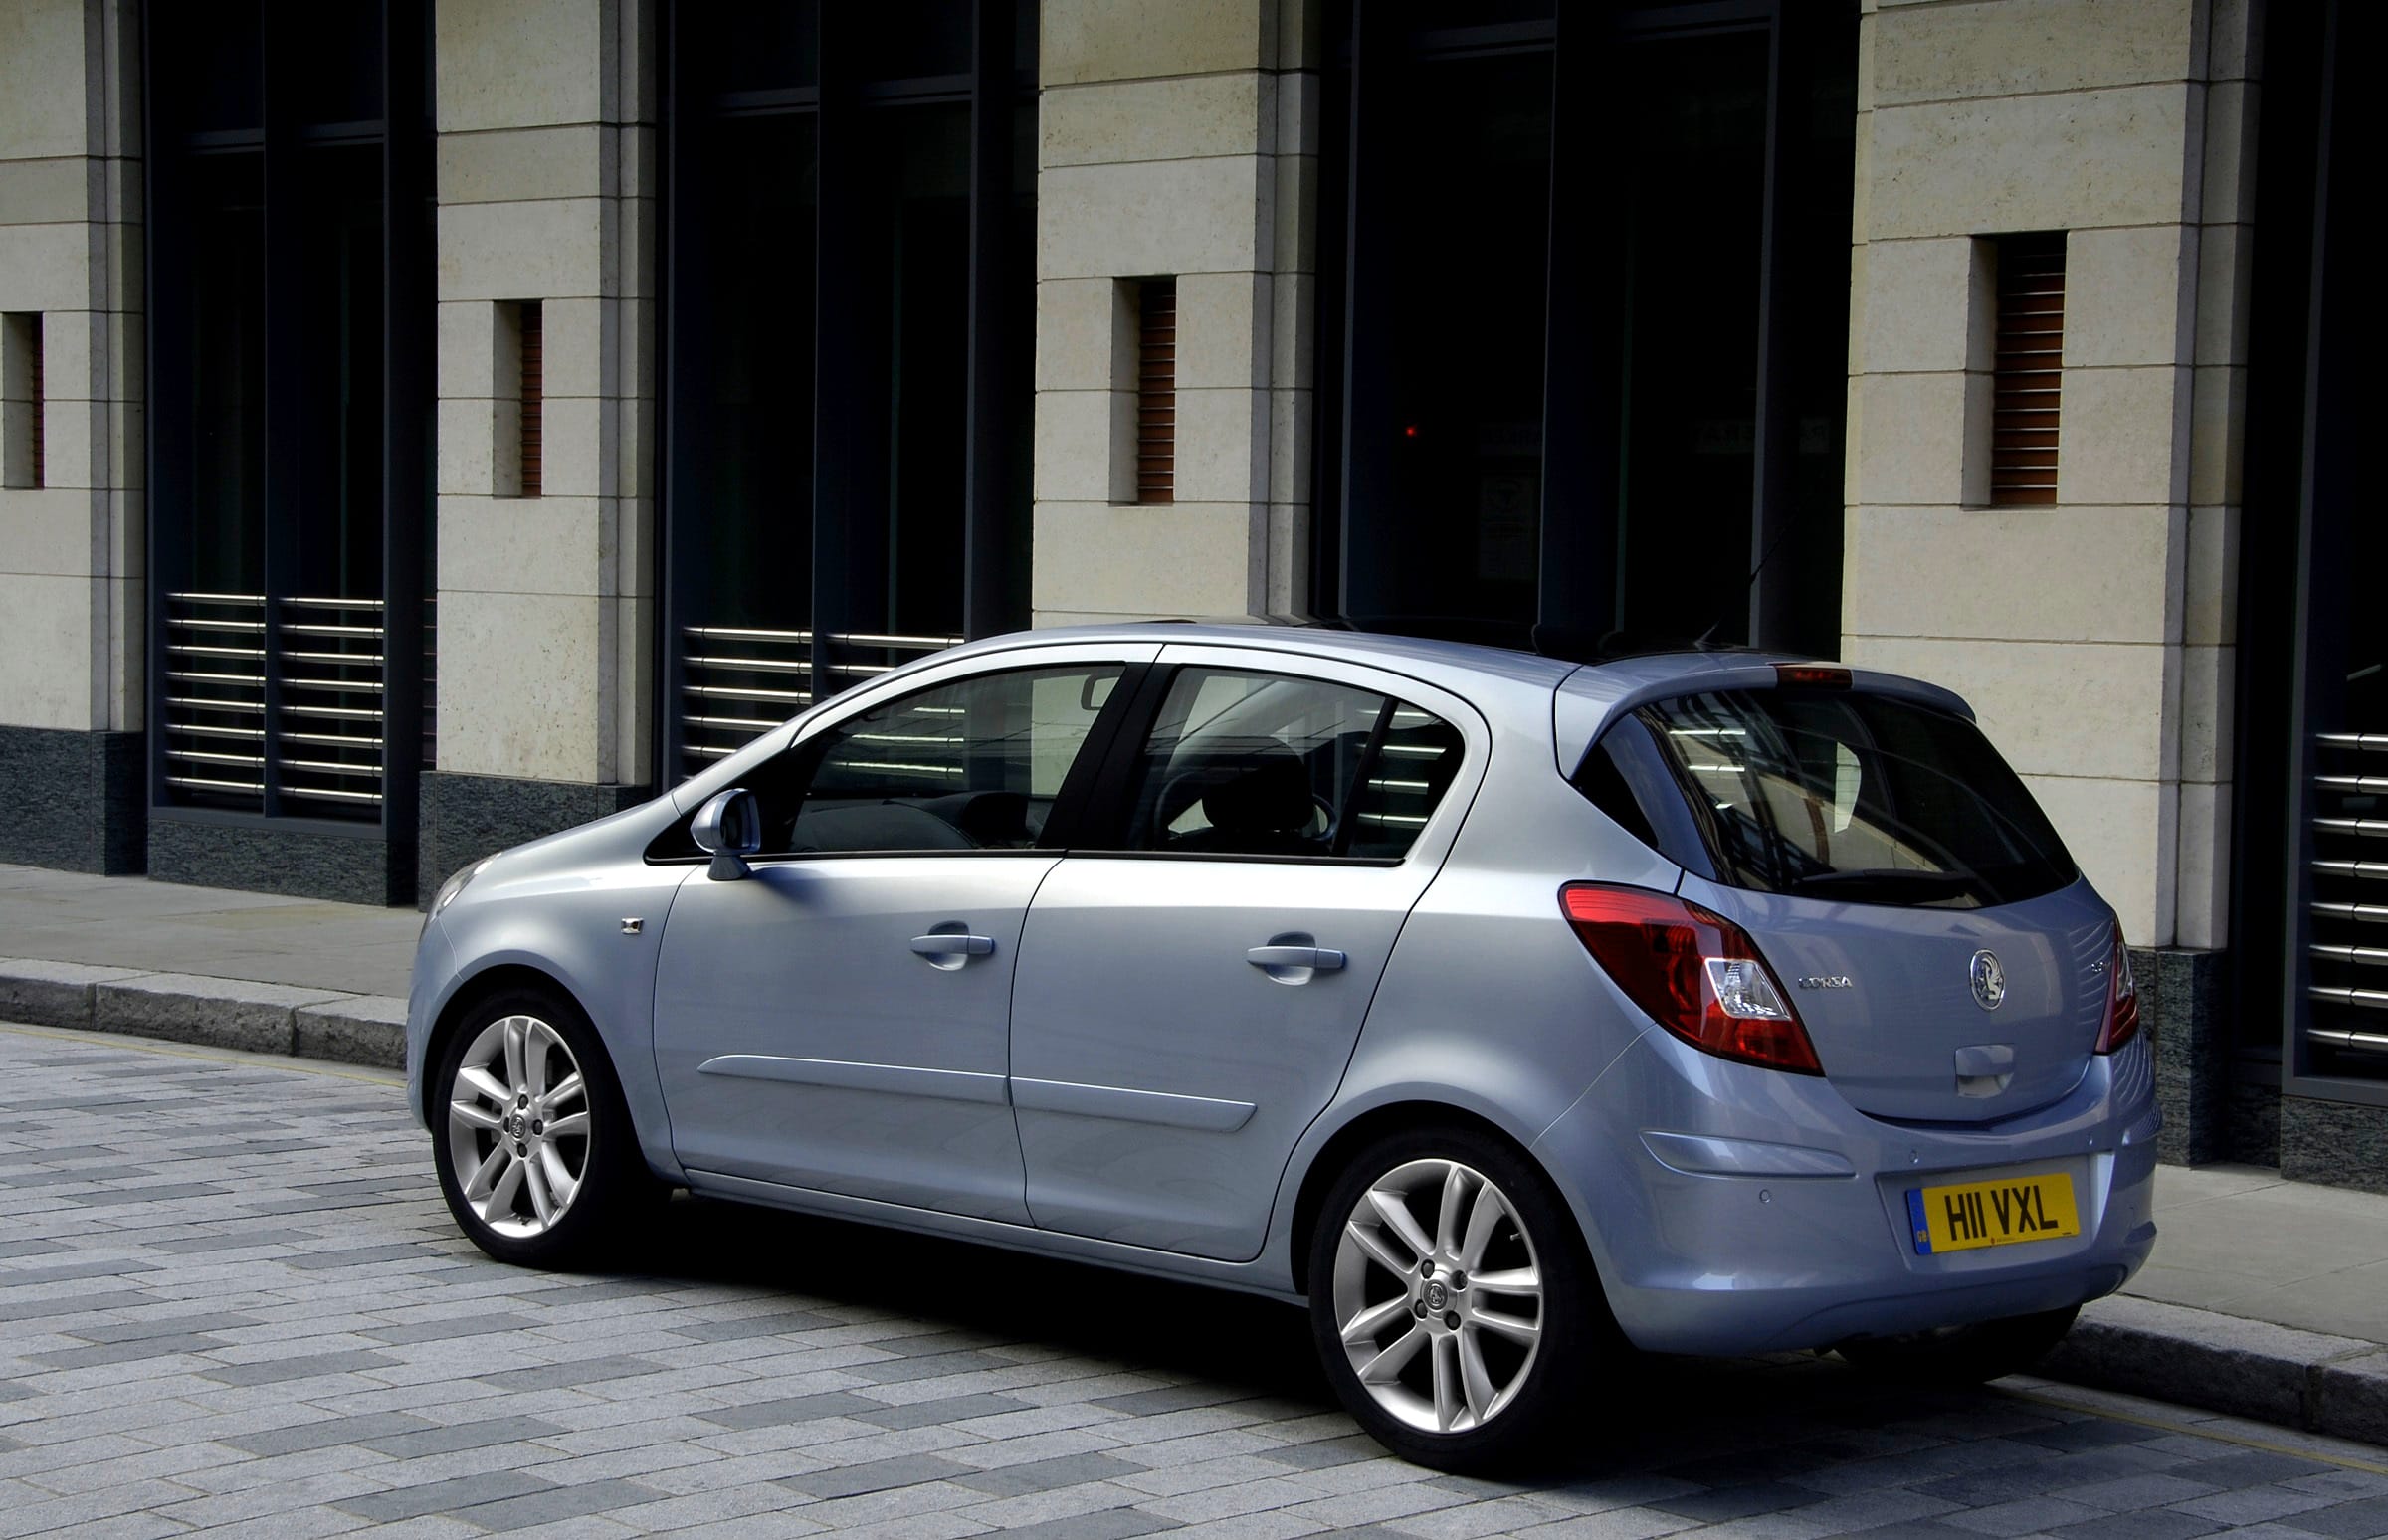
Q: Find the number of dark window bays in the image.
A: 4